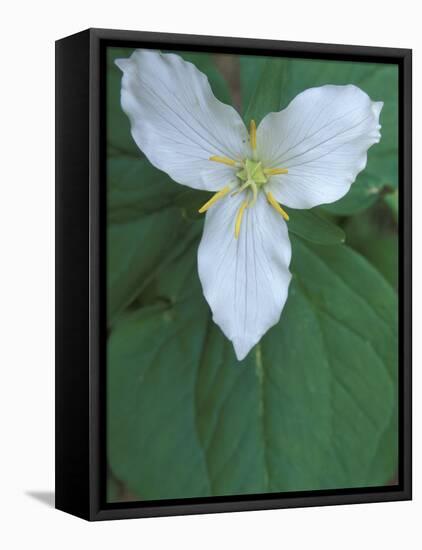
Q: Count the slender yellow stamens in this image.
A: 6